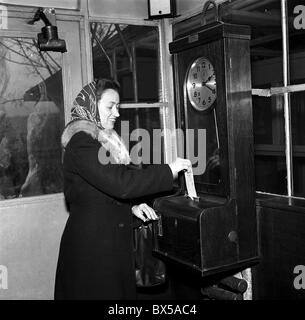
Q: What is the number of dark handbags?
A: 1